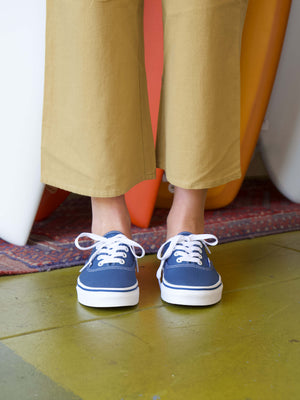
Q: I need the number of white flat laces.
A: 2